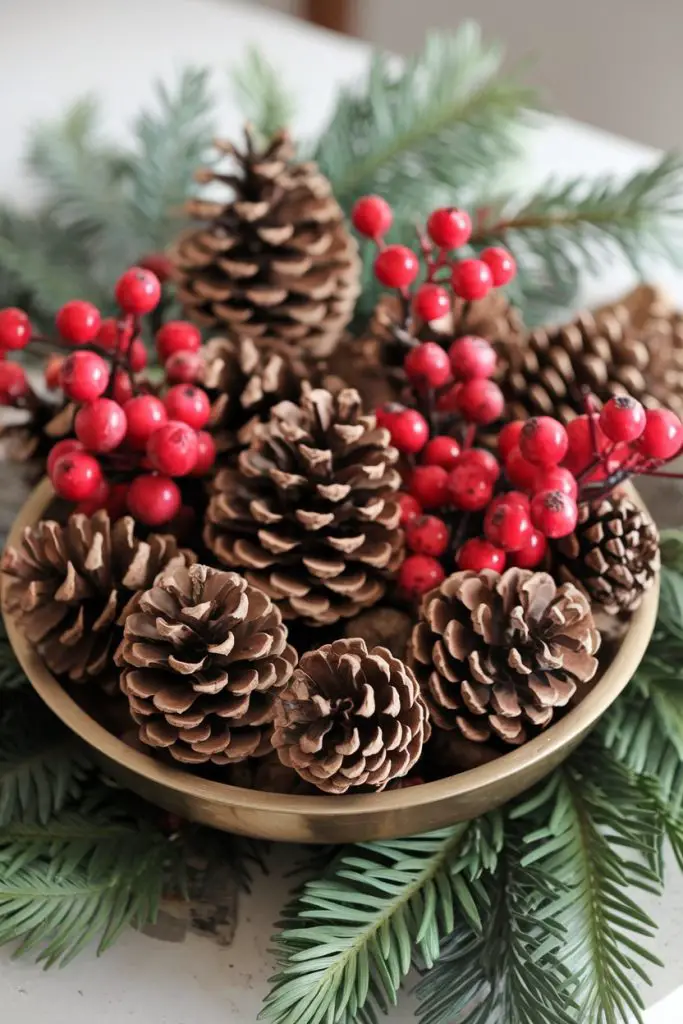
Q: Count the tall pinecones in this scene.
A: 2